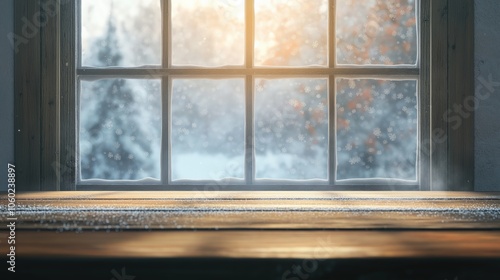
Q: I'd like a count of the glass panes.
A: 8